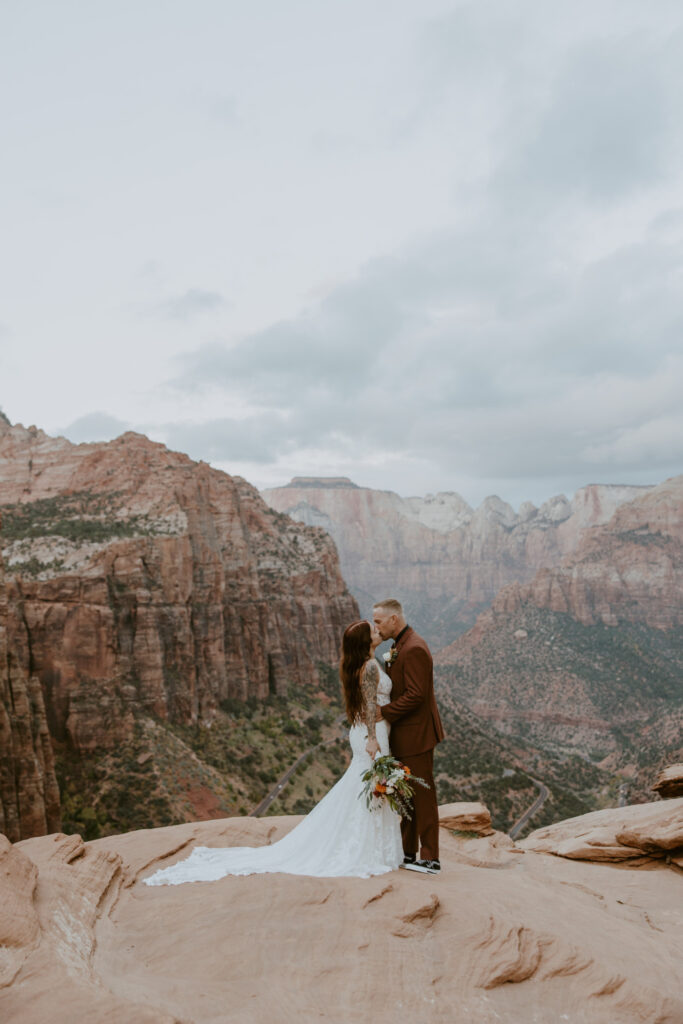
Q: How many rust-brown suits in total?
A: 1